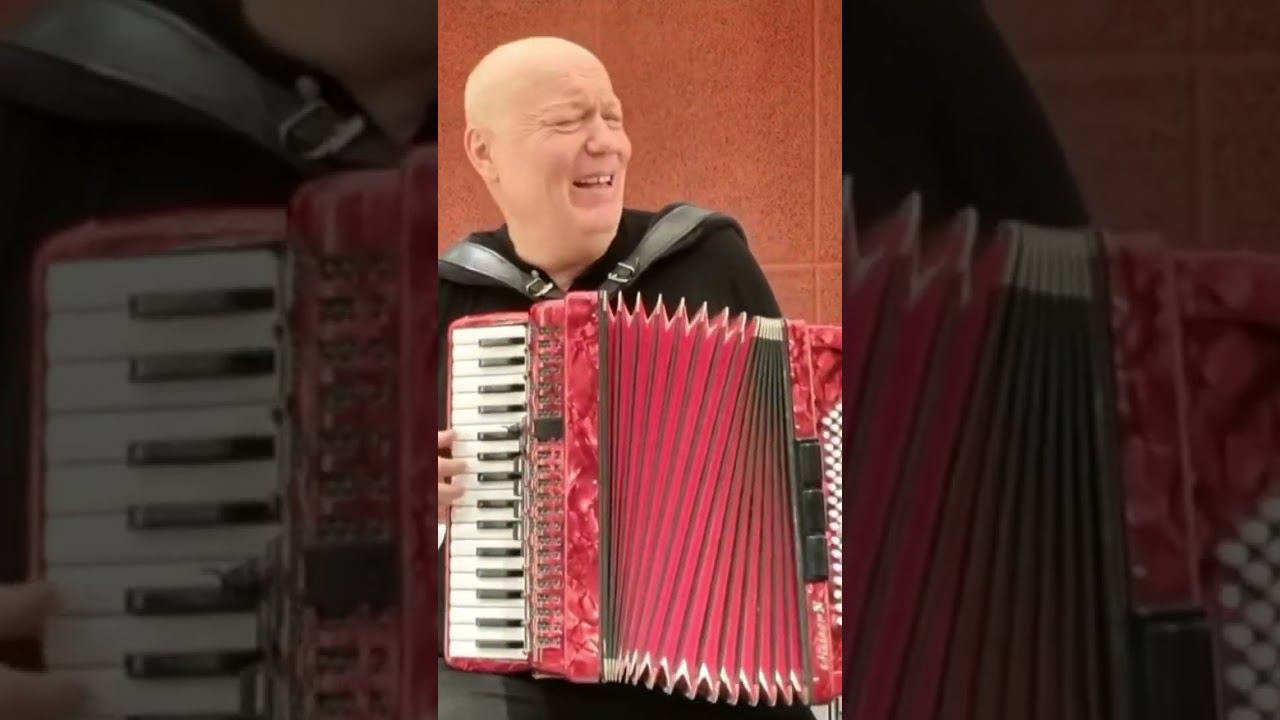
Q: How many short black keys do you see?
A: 14